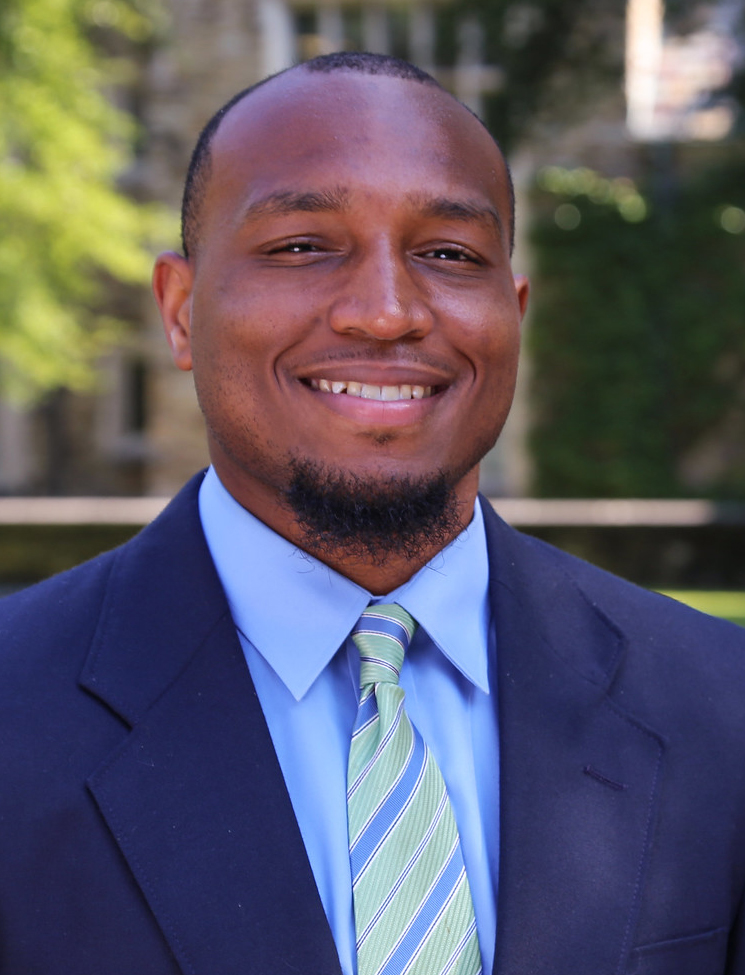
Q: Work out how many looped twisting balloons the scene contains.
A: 0